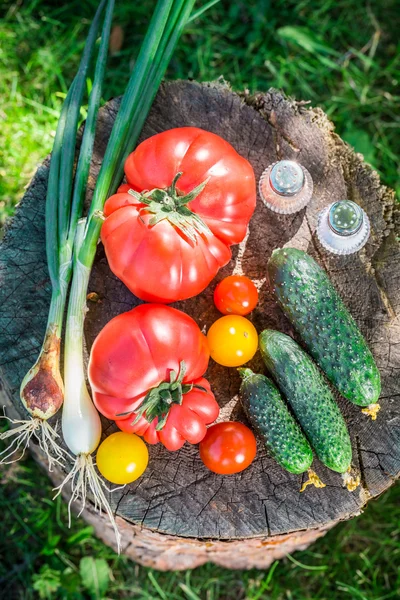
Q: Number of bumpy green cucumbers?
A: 3